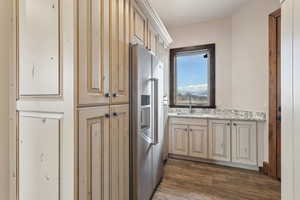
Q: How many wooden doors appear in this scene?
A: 1